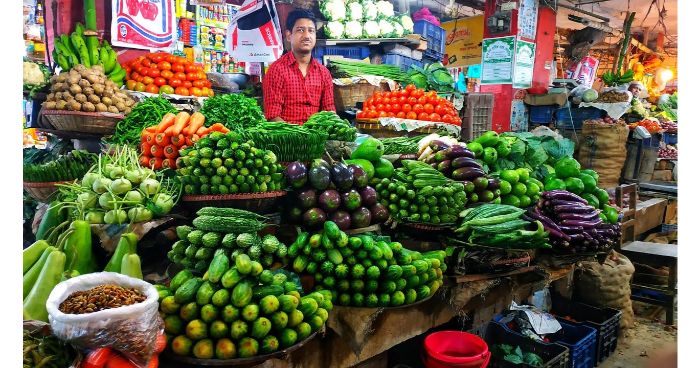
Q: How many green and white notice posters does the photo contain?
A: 2